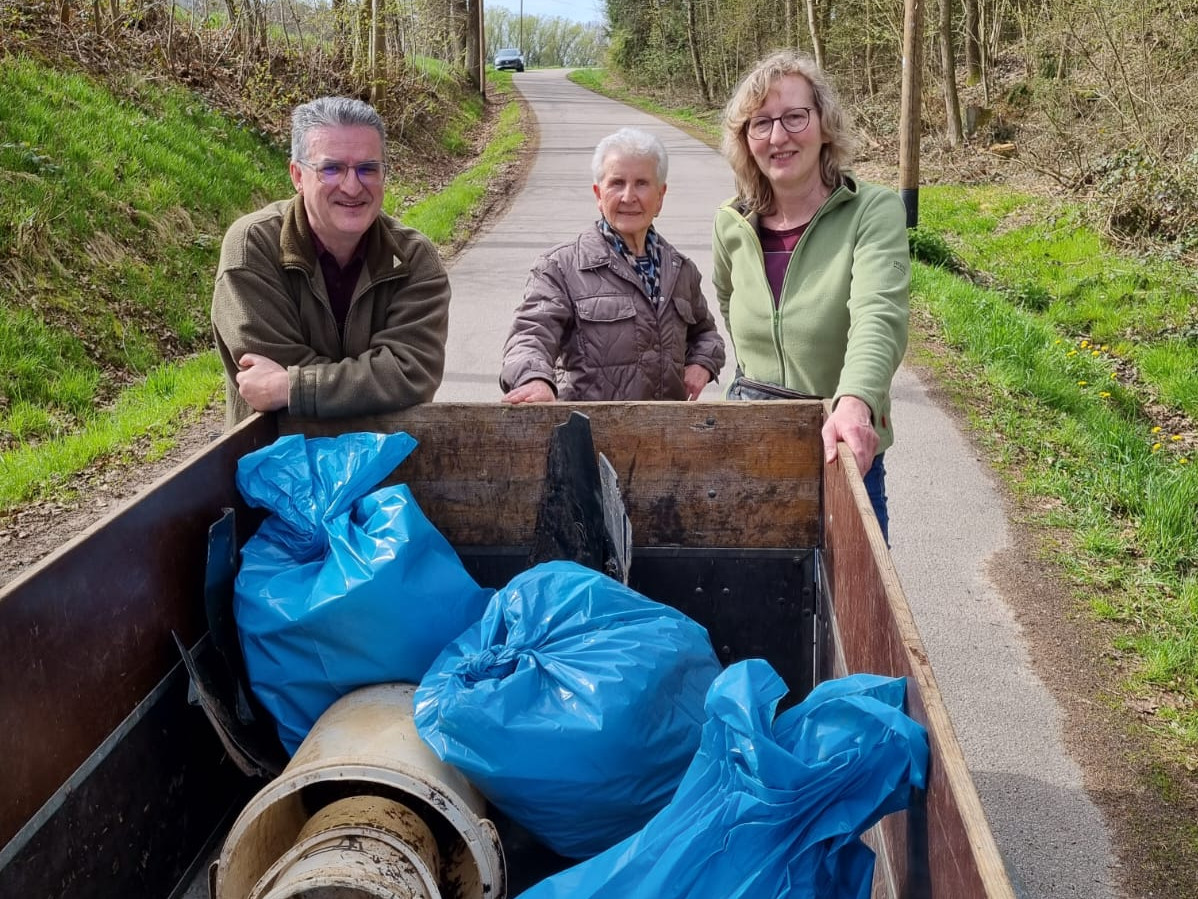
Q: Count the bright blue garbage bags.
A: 3